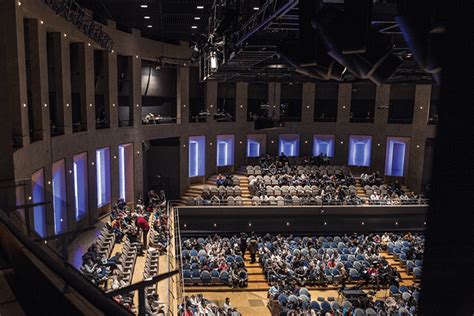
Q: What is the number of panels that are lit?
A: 12